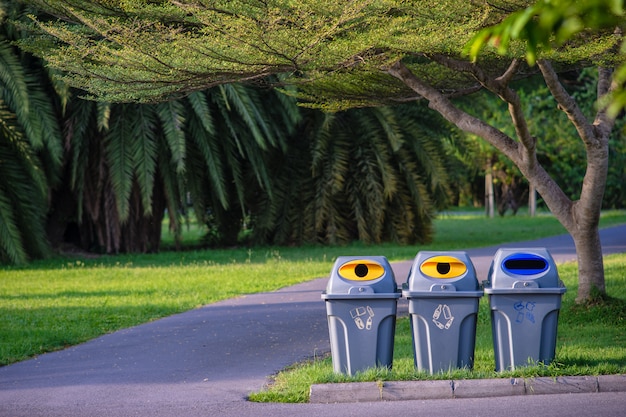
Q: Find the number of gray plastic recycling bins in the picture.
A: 3